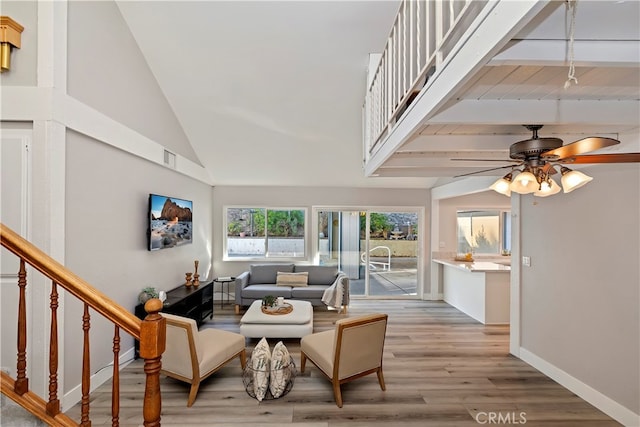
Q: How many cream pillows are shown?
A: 3